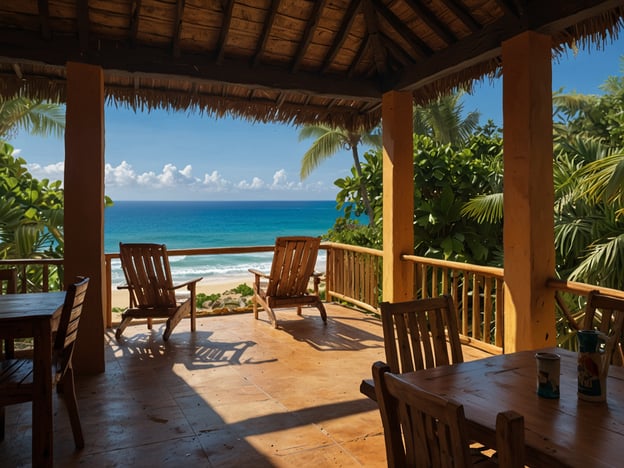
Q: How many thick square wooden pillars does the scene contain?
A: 3